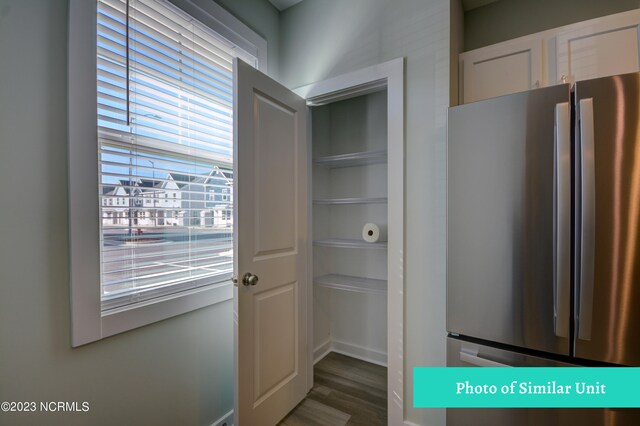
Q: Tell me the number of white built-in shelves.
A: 4